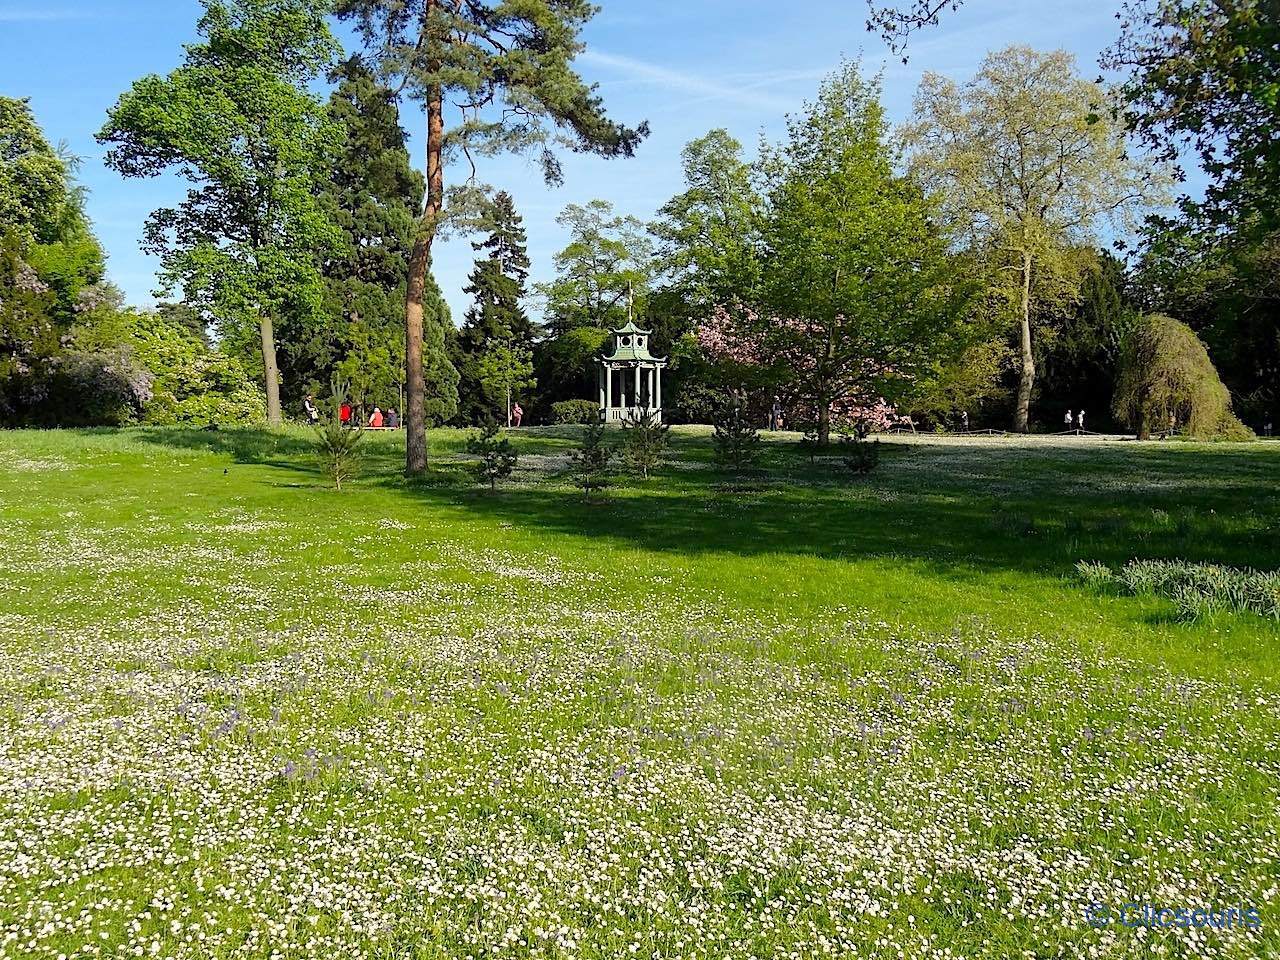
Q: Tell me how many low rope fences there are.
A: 1